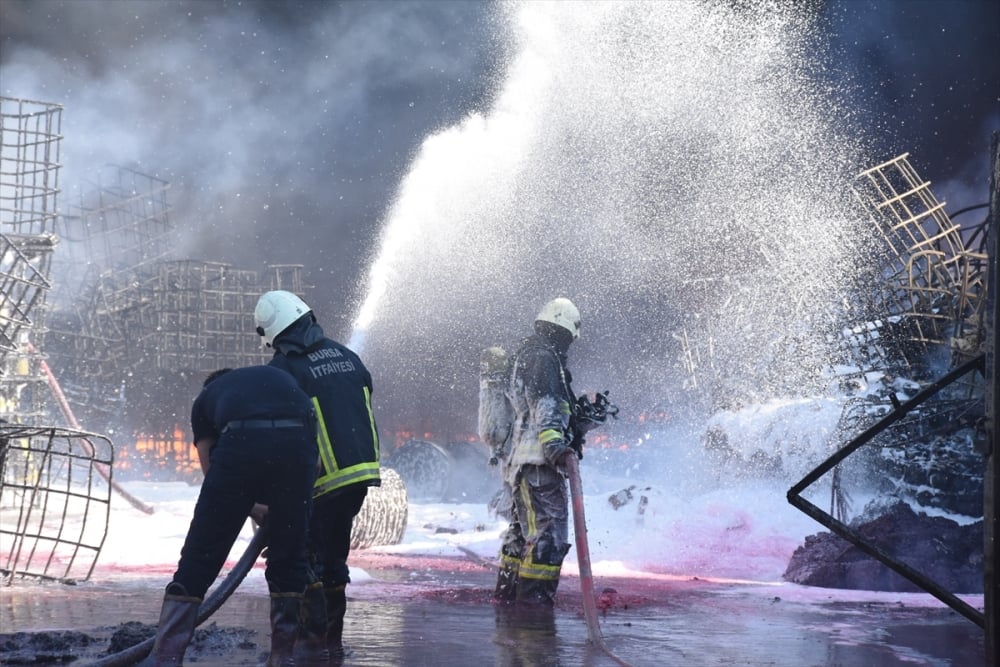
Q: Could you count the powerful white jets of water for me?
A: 1